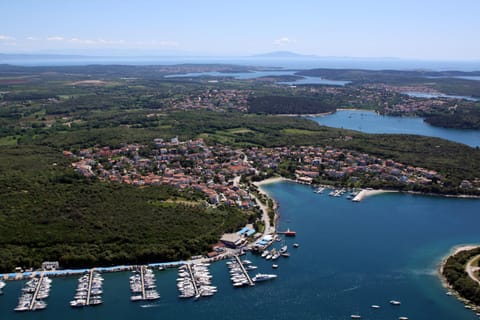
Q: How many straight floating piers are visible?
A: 5